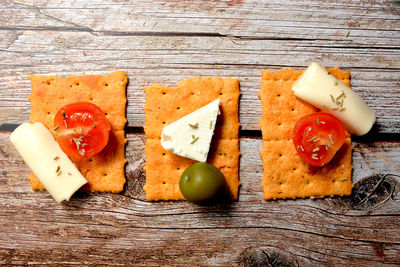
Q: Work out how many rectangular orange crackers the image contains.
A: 3